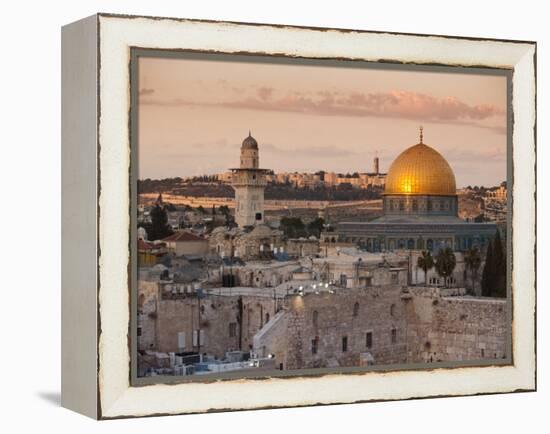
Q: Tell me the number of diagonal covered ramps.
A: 1